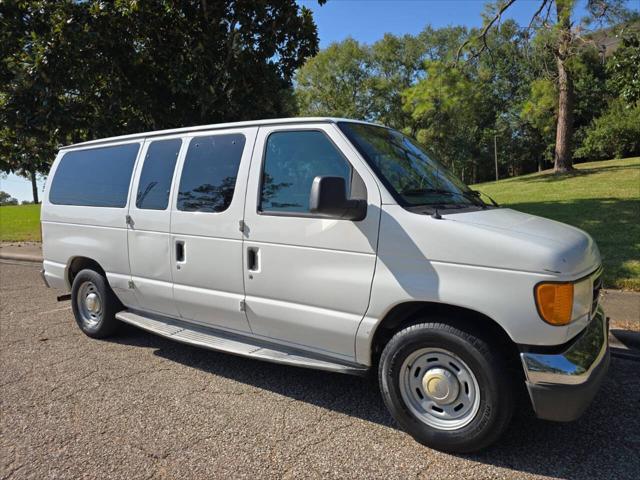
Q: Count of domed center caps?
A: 2